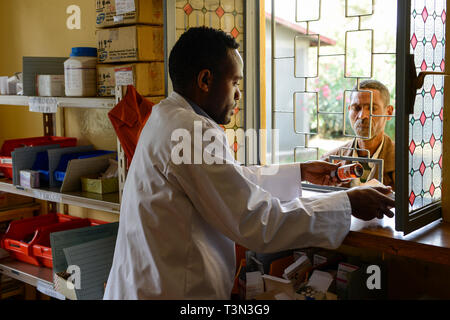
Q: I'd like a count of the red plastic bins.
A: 3